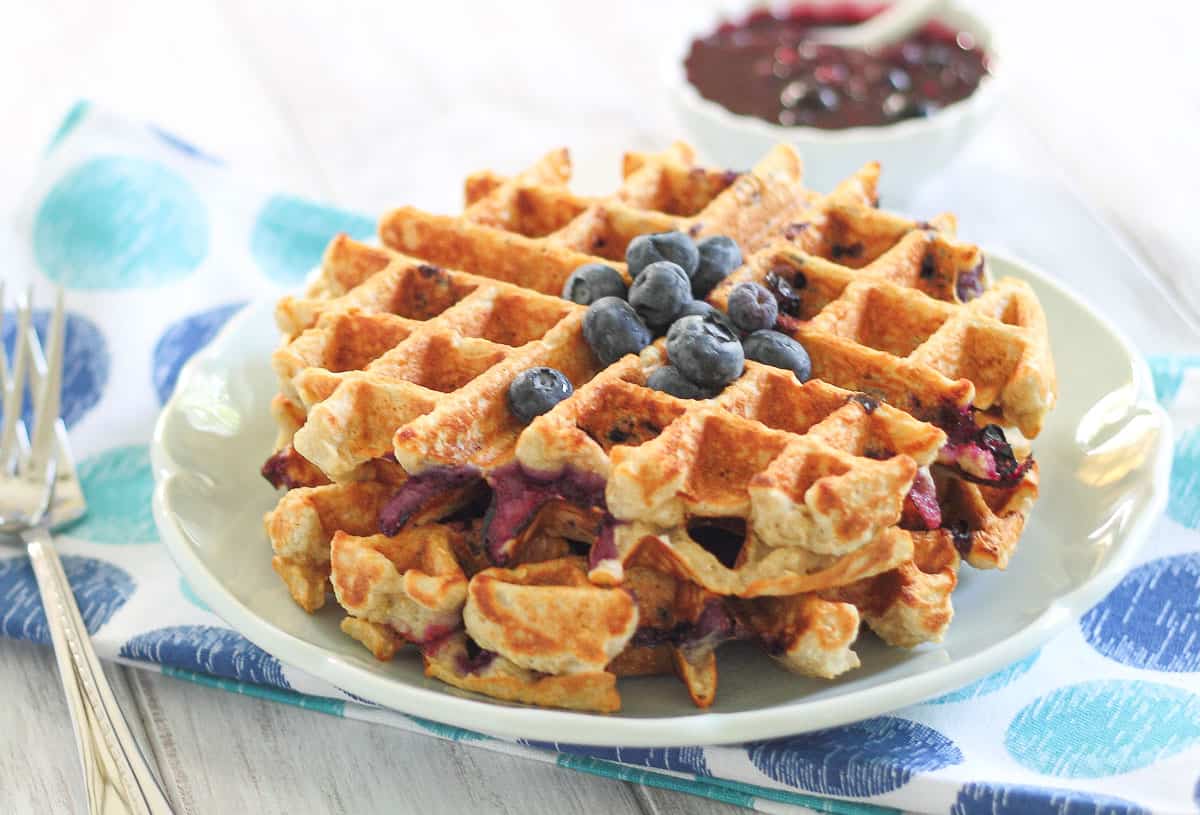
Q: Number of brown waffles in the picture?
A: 2